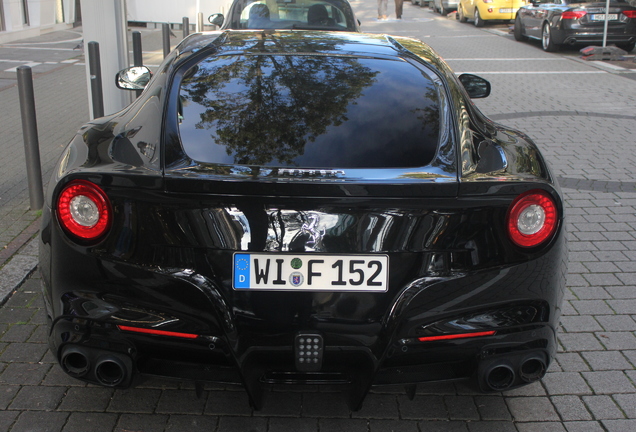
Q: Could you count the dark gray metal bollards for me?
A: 5